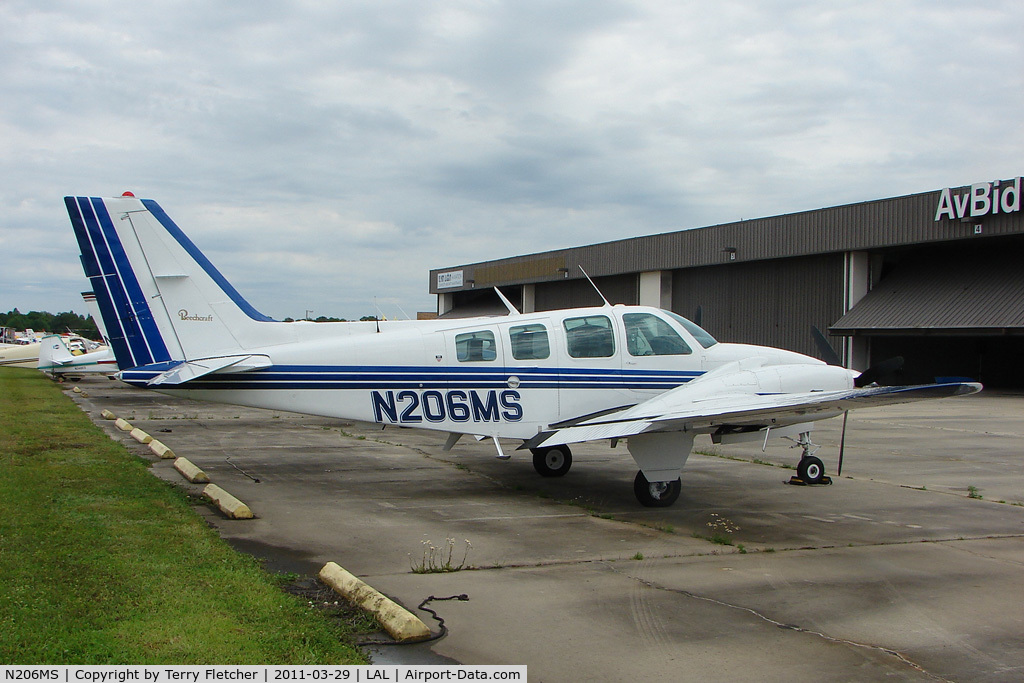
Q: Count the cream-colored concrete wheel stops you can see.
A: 9